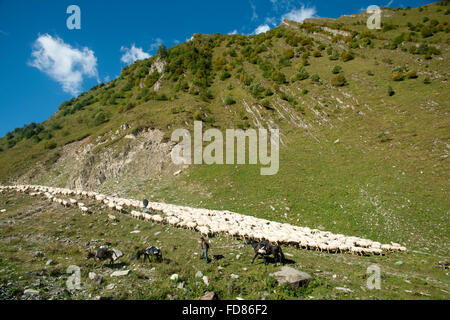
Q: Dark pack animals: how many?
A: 3